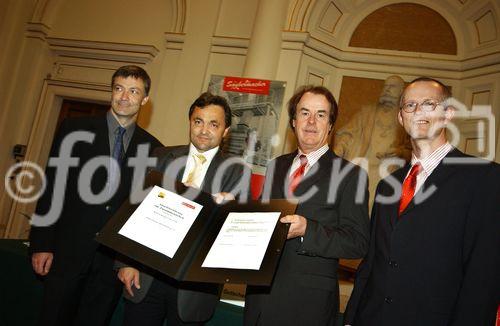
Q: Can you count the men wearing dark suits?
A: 4